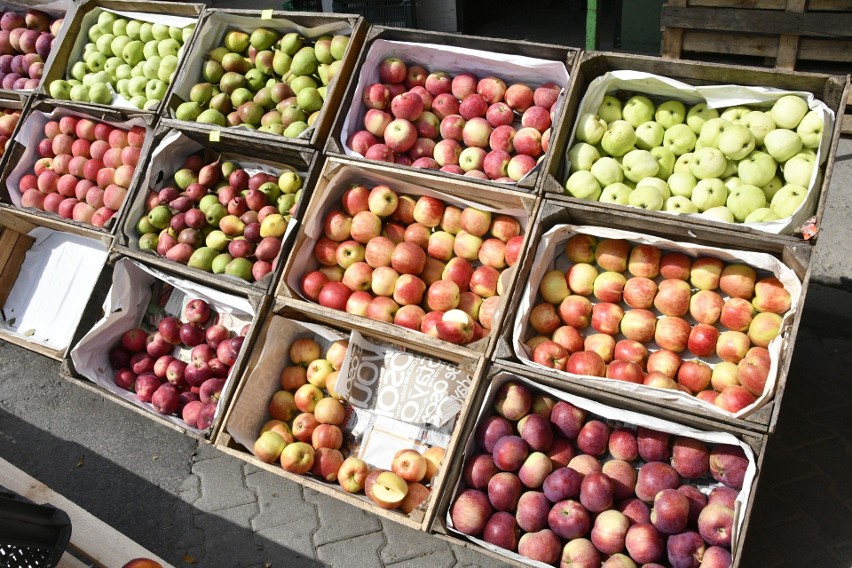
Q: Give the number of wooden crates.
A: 14